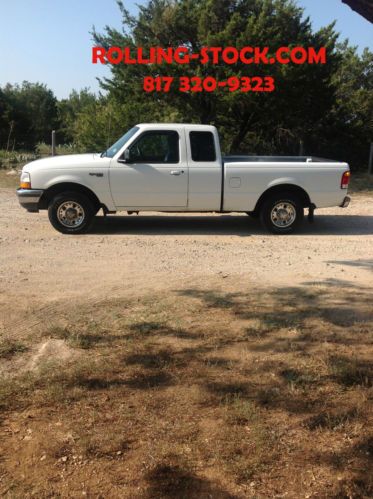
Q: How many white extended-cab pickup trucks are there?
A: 1